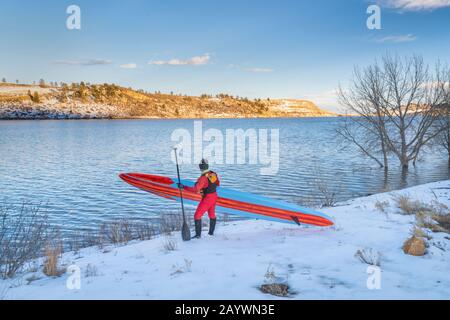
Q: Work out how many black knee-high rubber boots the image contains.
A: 2